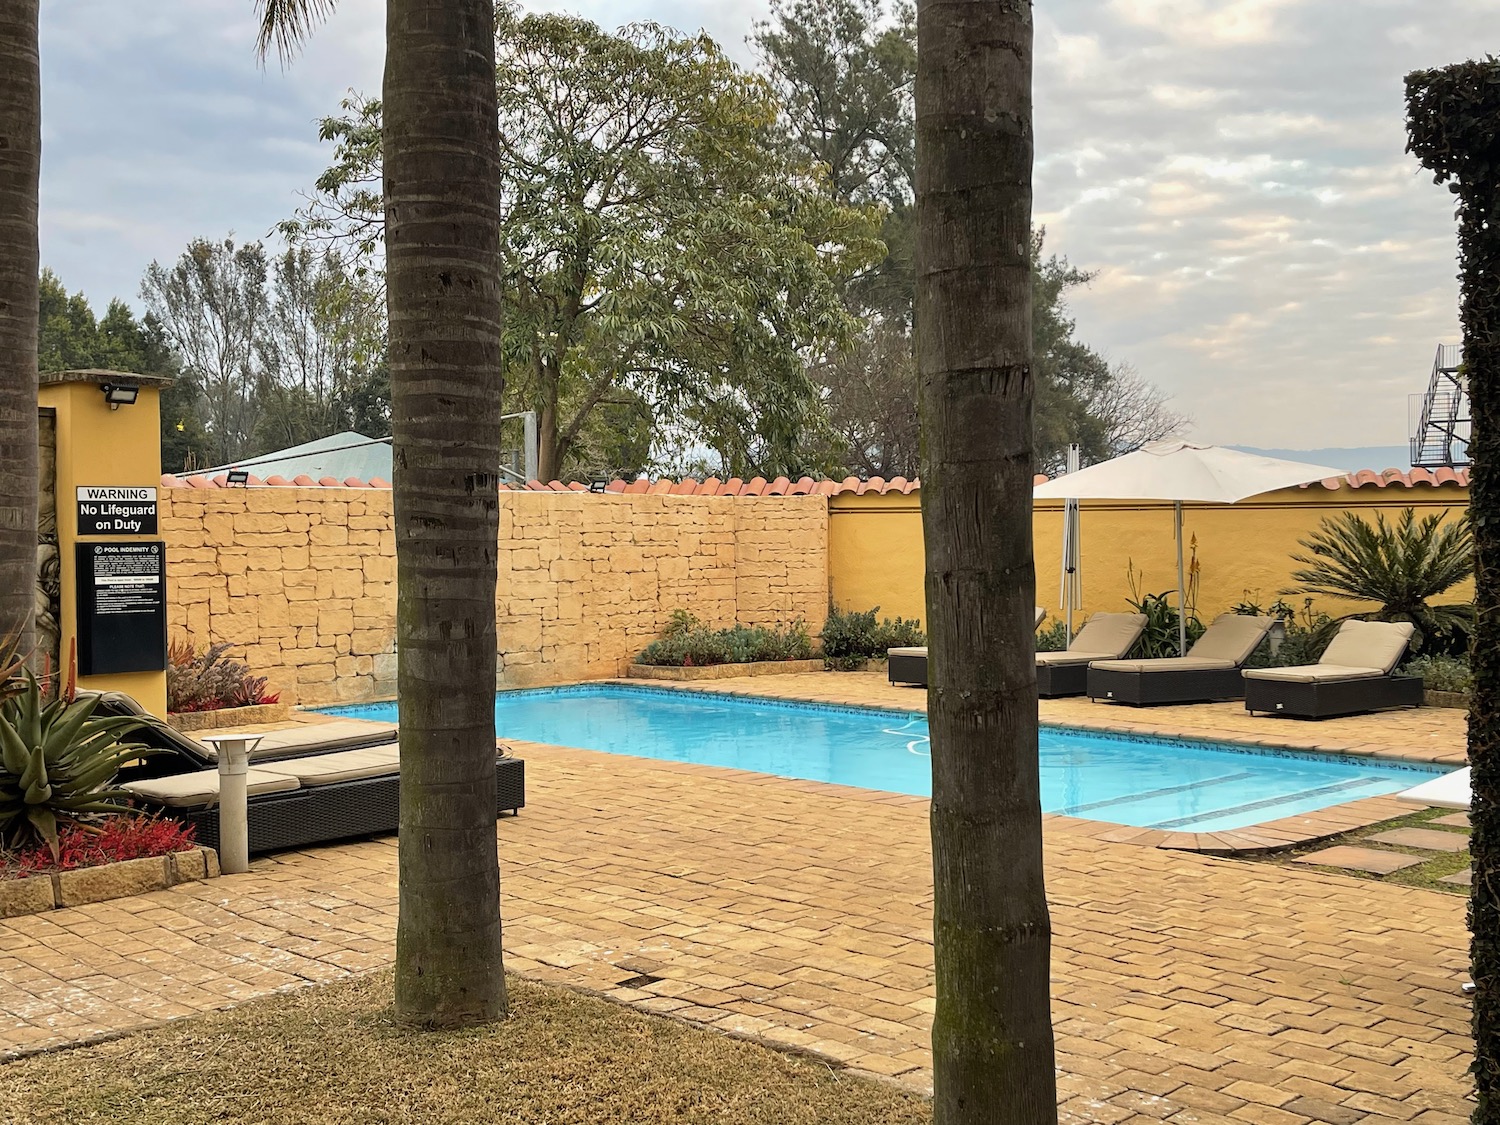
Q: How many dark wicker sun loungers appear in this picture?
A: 6